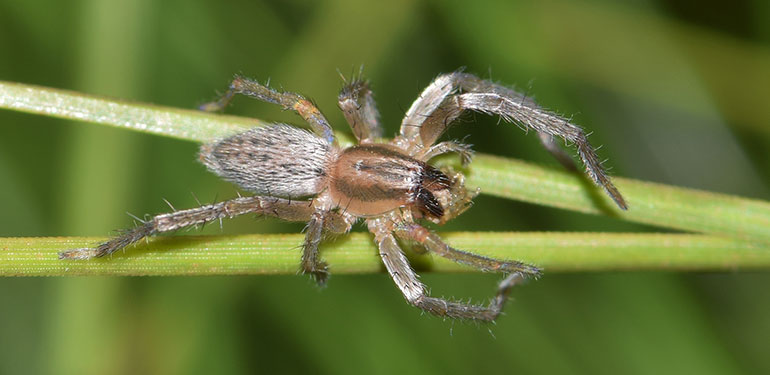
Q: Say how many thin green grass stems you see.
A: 2